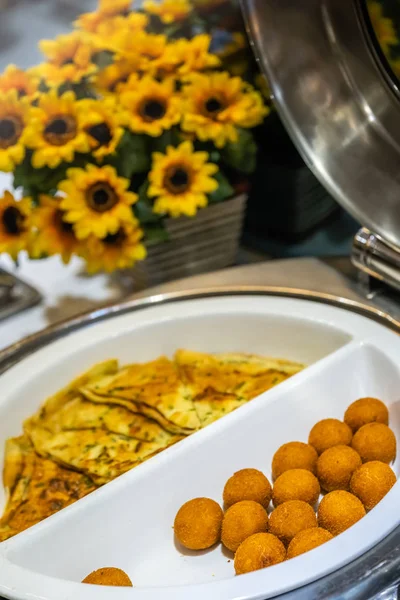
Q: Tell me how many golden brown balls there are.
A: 15